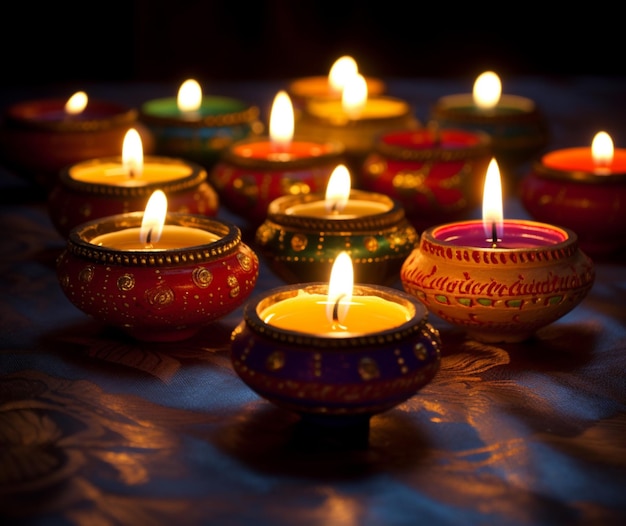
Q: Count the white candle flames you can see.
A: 12